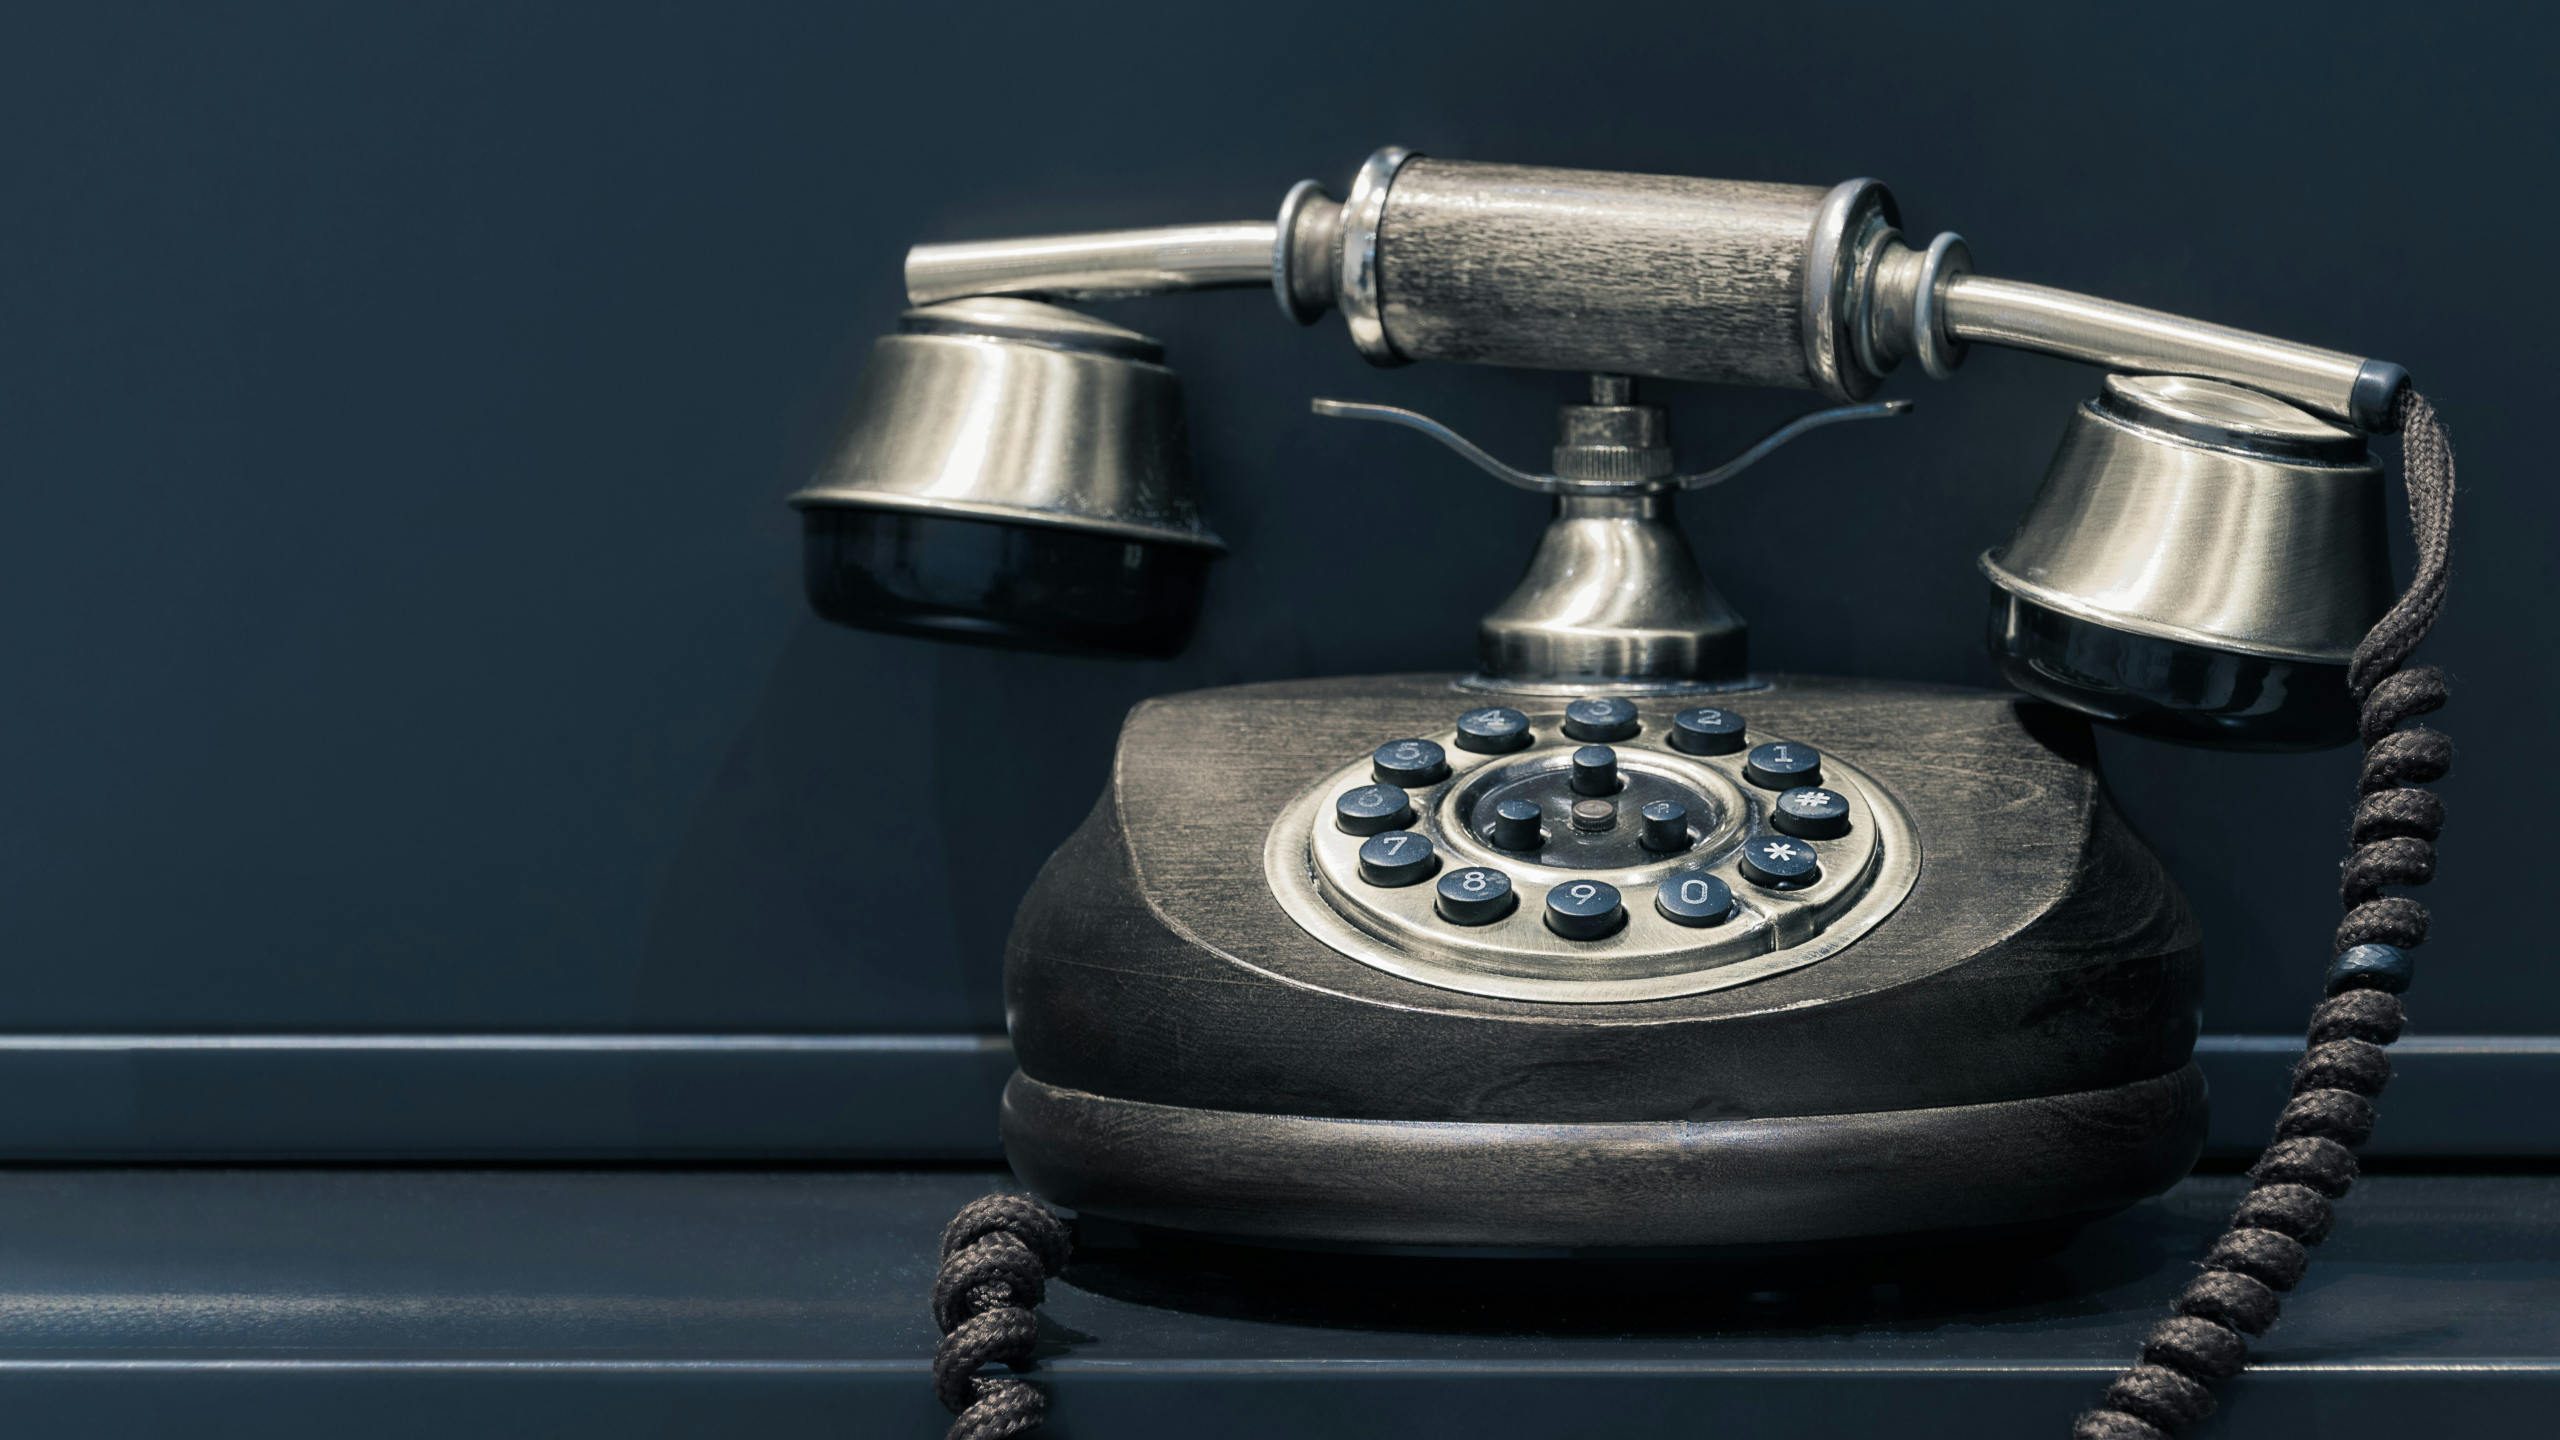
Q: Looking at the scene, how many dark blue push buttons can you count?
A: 15